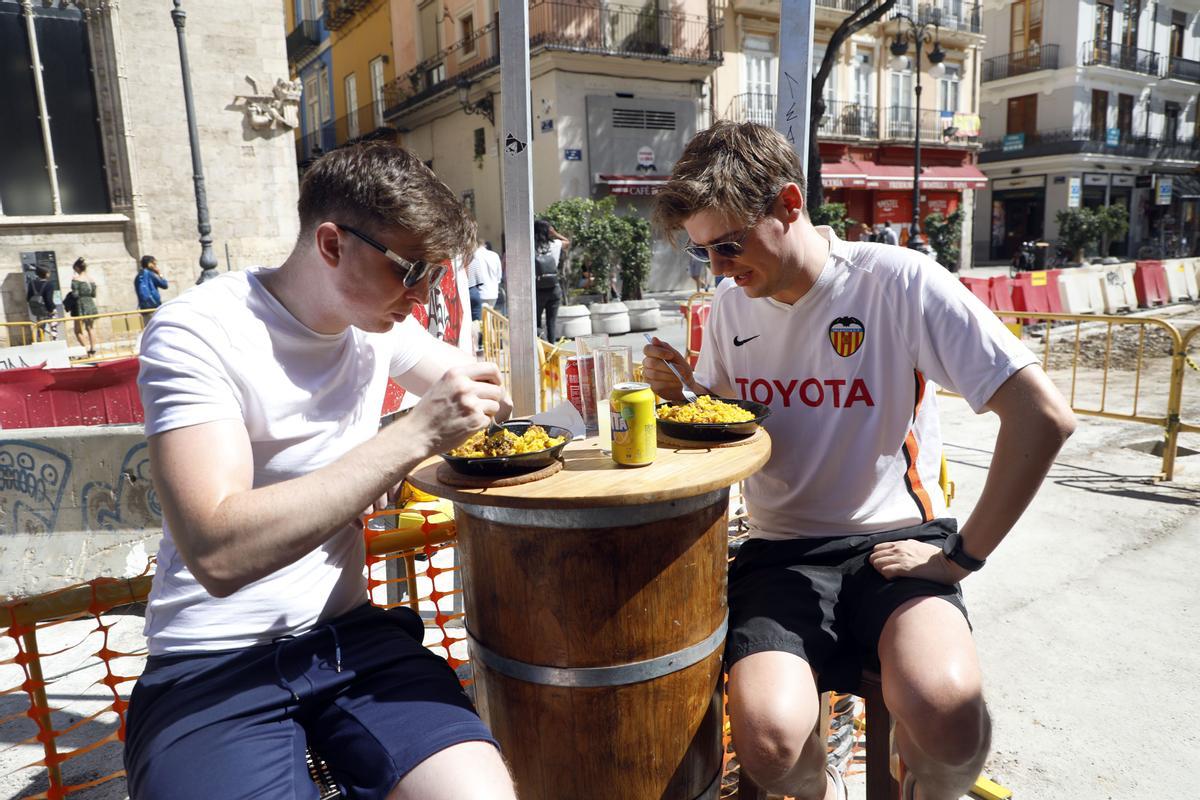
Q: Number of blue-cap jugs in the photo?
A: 0